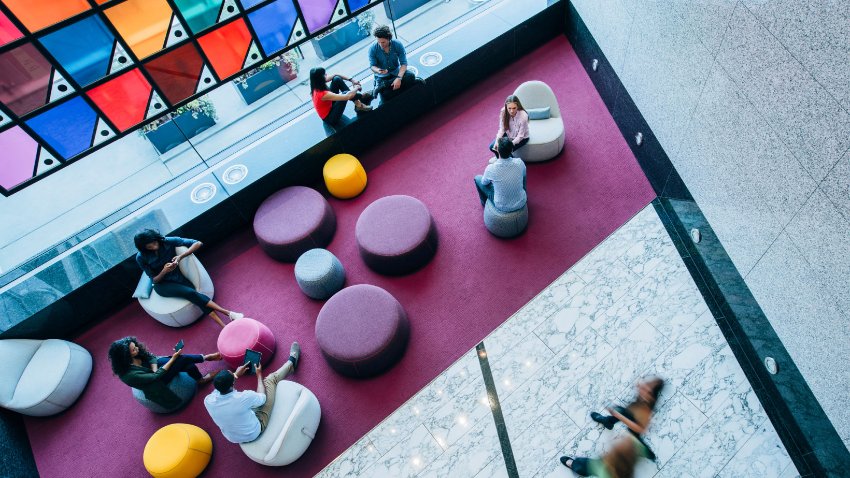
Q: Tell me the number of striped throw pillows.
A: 0